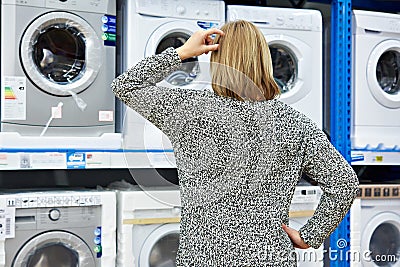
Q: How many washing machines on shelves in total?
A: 8